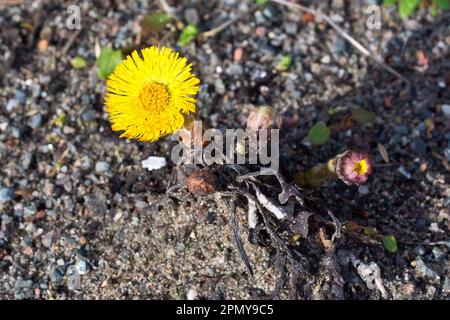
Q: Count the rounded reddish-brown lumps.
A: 3